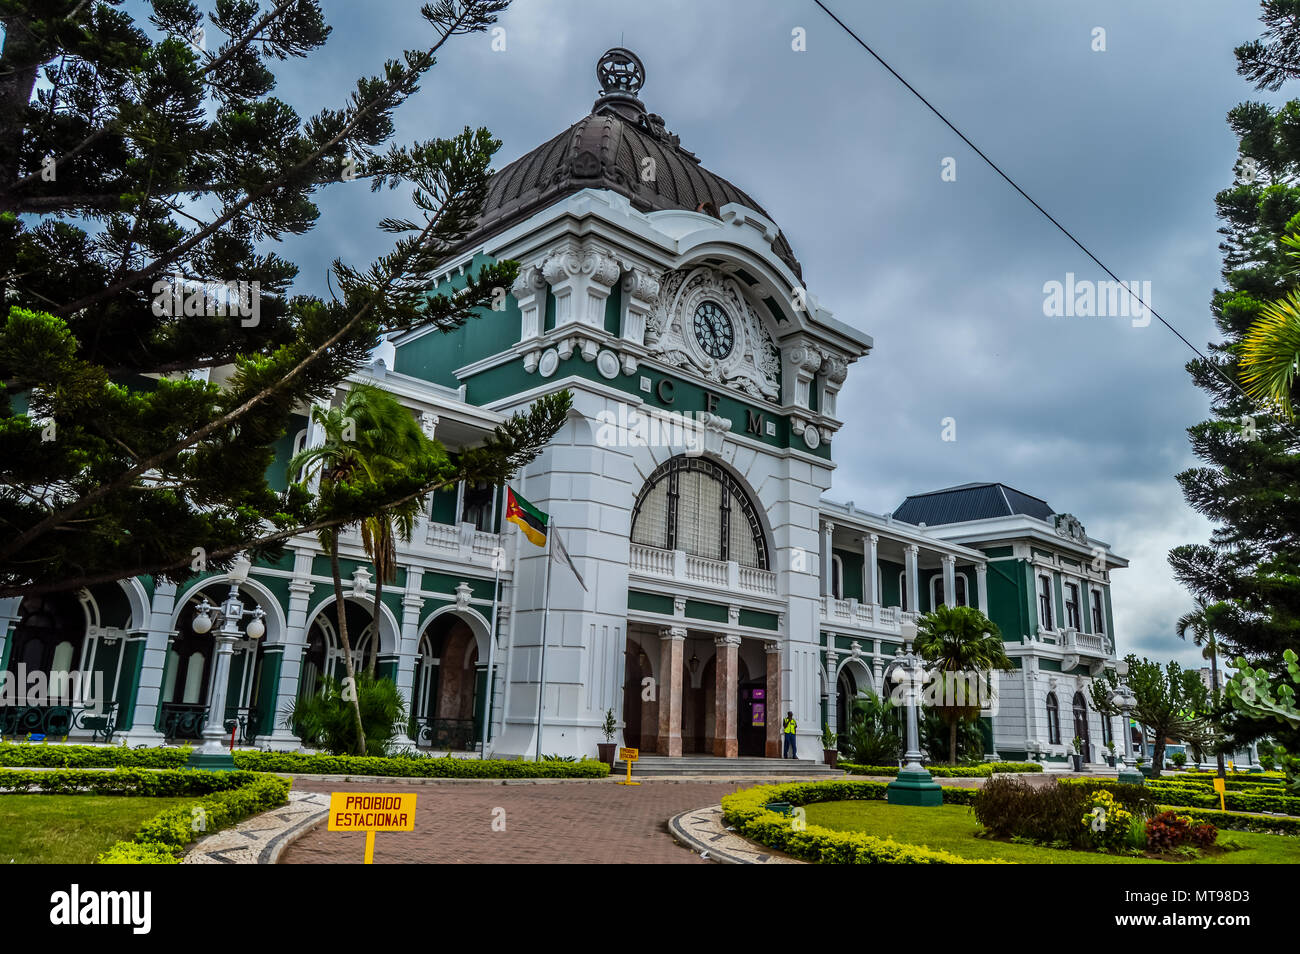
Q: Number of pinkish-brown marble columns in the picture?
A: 3